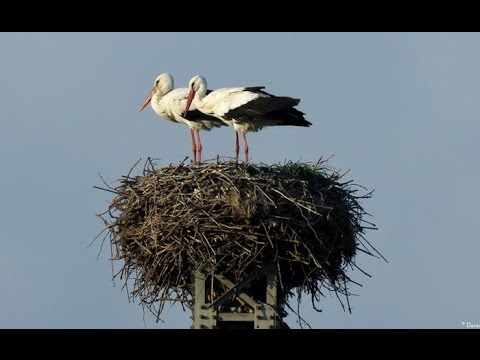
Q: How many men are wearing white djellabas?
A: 0